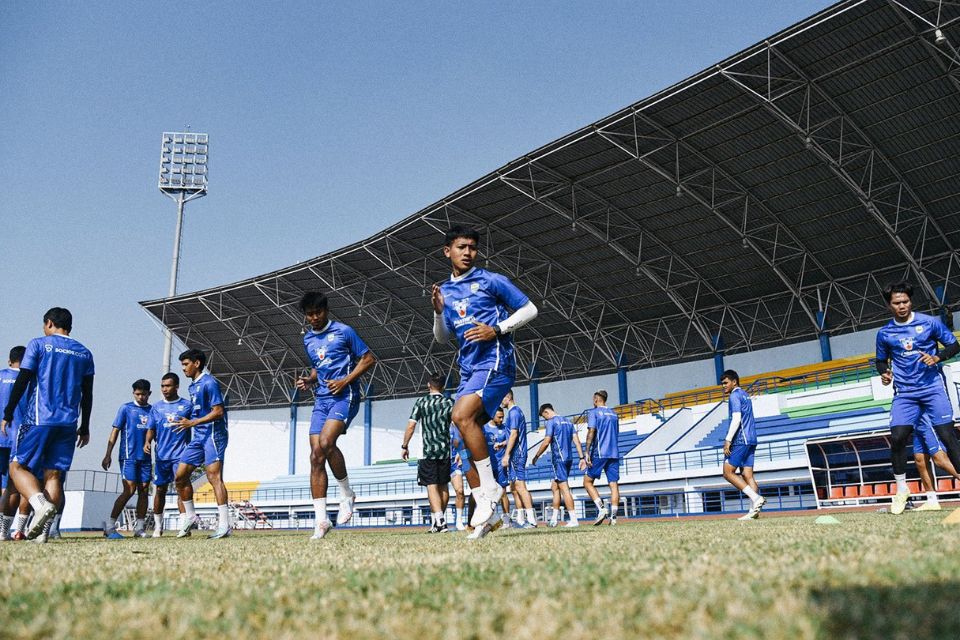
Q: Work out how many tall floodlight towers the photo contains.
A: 1